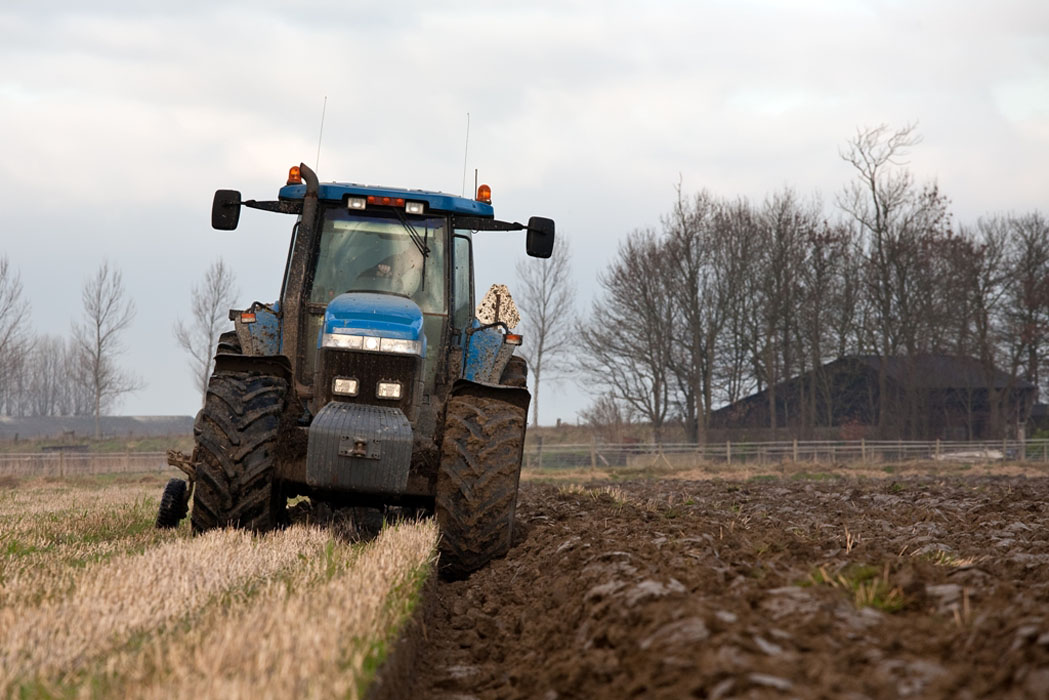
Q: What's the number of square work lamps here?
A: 4